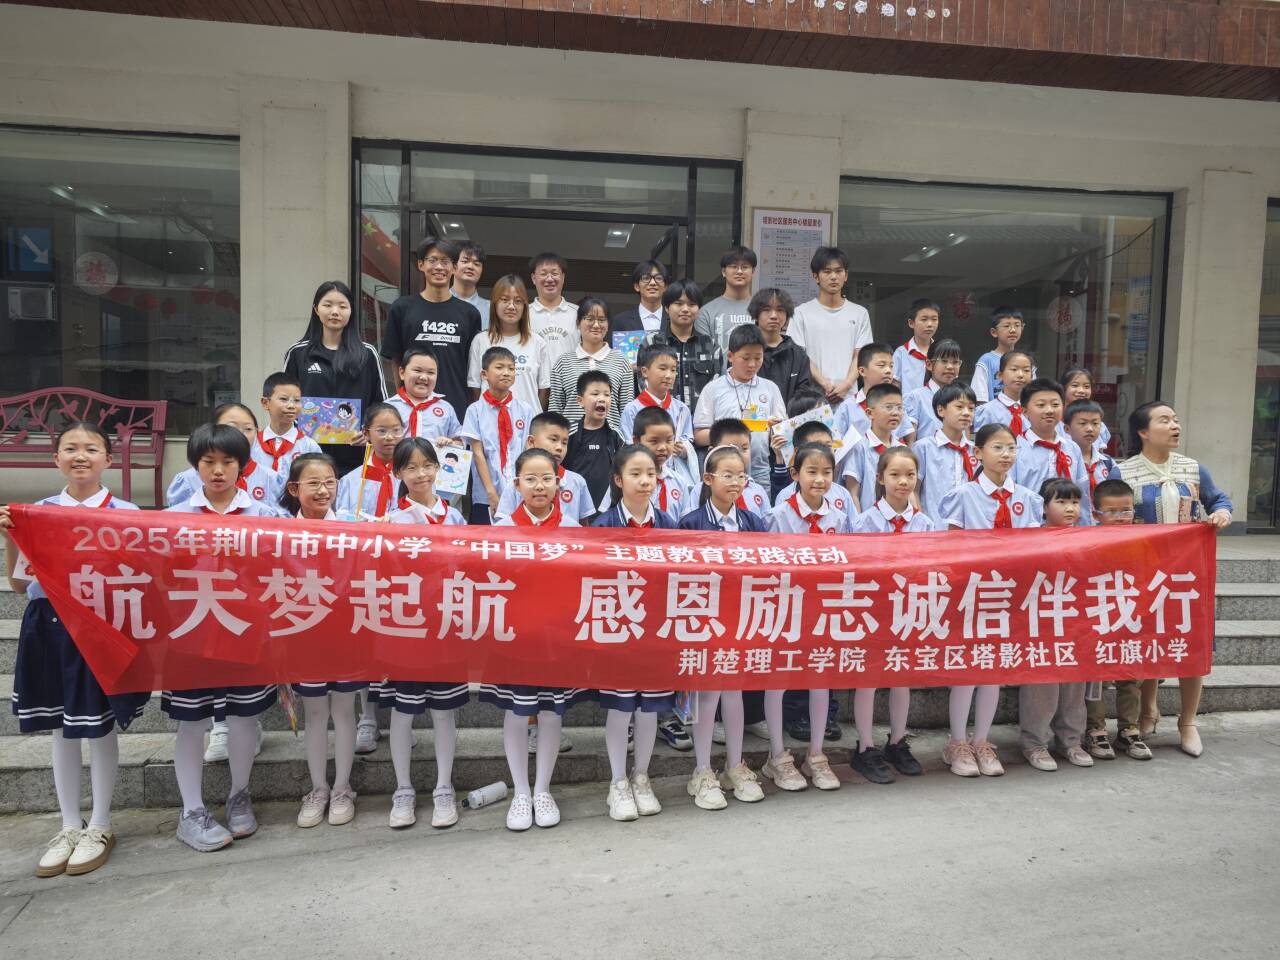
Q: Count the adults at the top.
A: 11